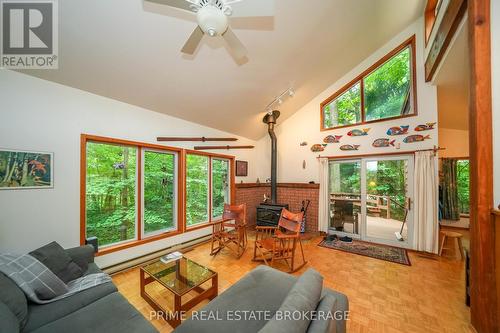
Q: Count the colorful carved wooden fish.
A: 8